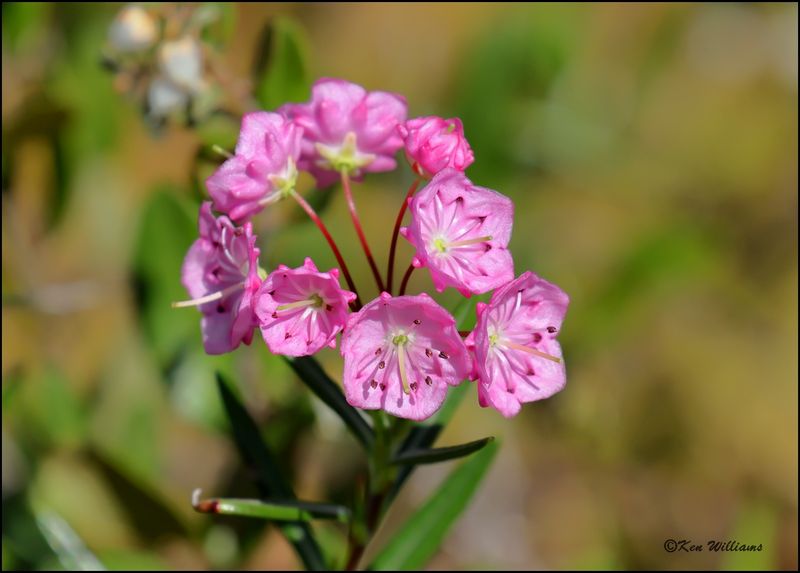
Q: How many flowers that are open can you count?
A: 7